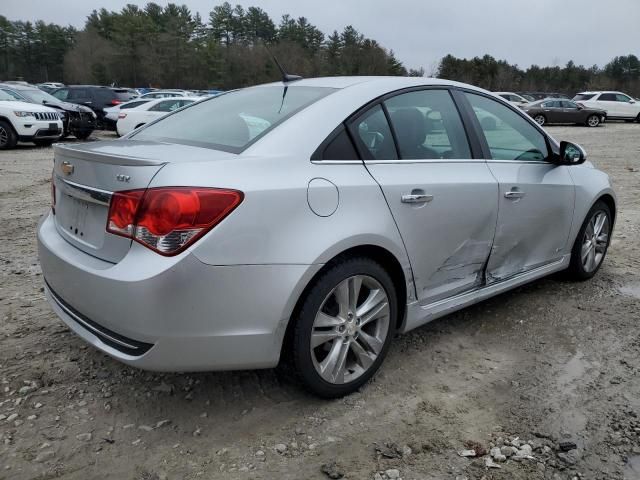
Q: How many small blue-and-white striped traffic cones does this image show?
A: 0